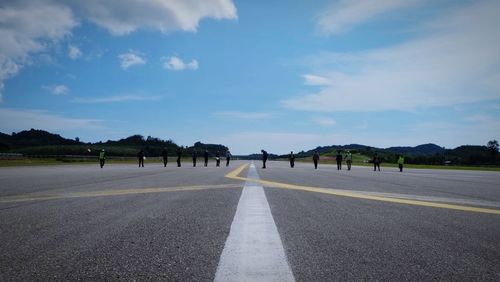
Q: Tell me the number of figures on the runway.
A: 15